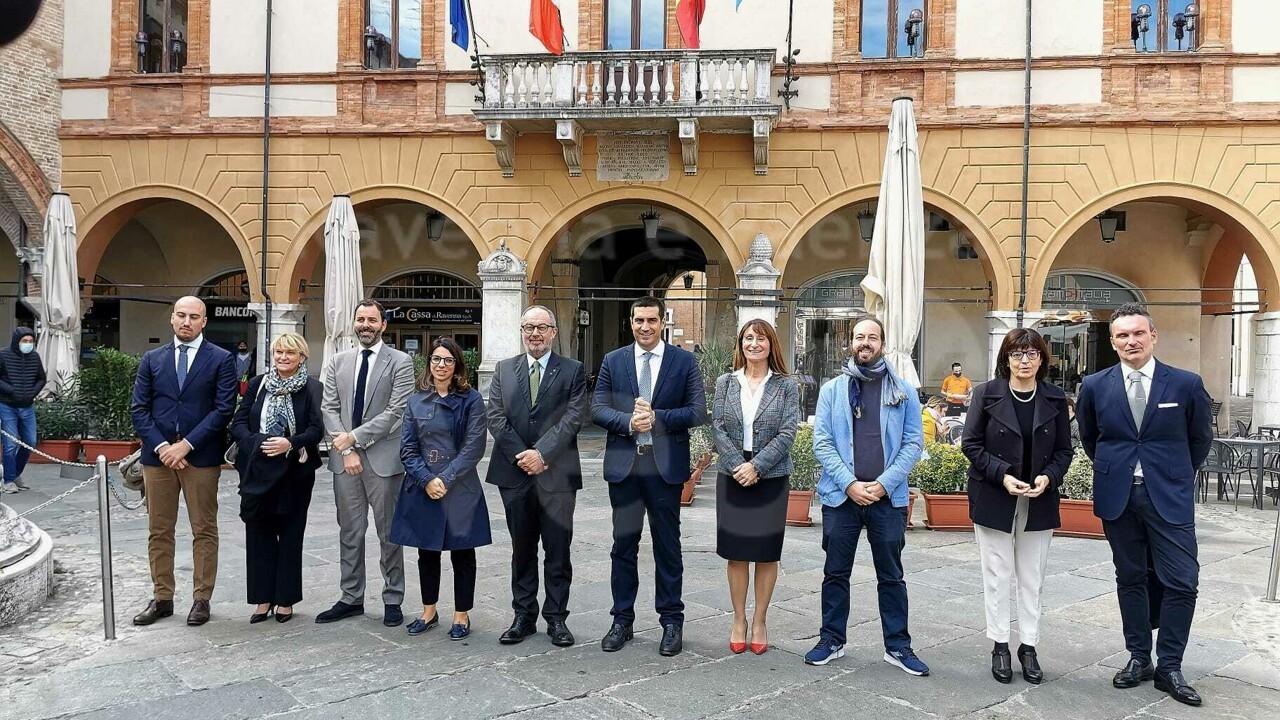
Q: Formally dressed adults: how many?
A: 10